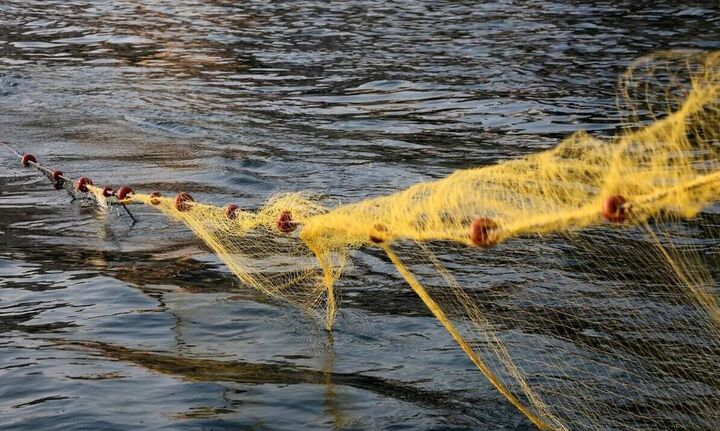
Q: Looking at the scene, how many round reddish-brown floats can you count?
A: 12